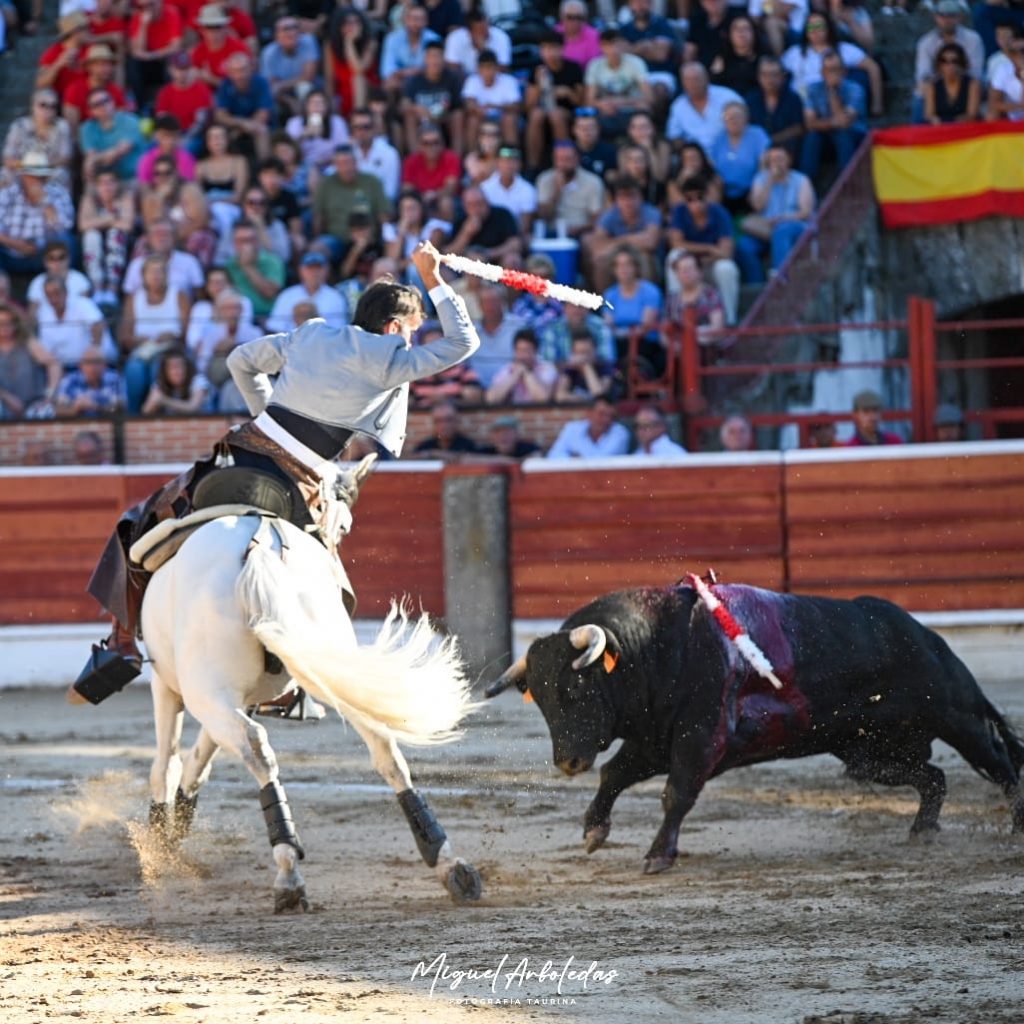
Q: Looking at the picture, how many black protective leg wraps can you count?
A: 4